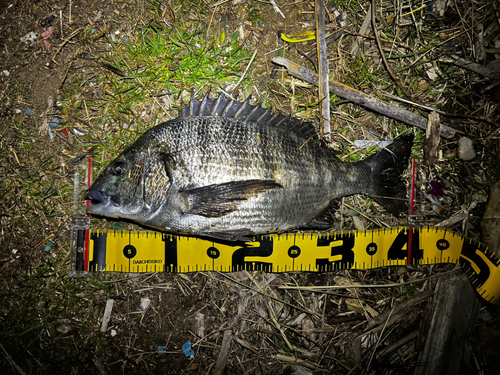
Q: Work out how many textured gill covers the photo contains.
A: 1